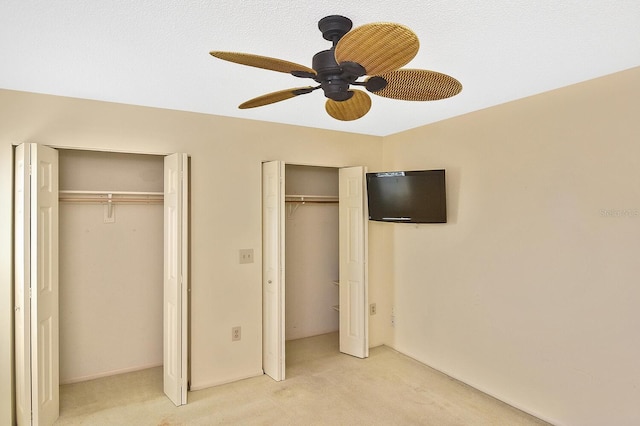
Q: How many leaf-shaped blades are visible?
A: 5